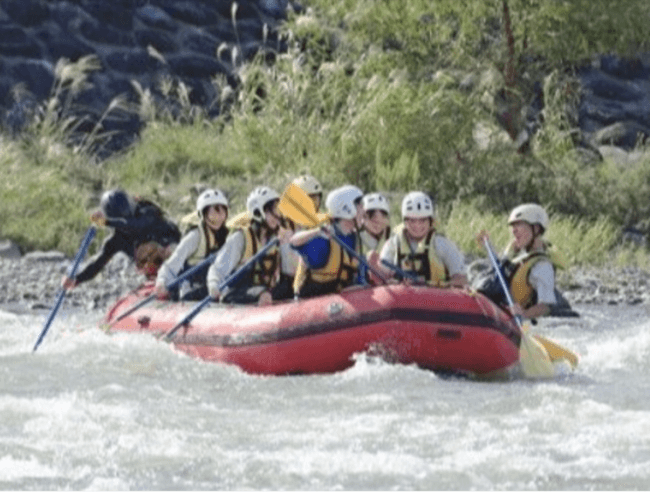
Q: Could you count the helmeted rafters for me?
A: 8